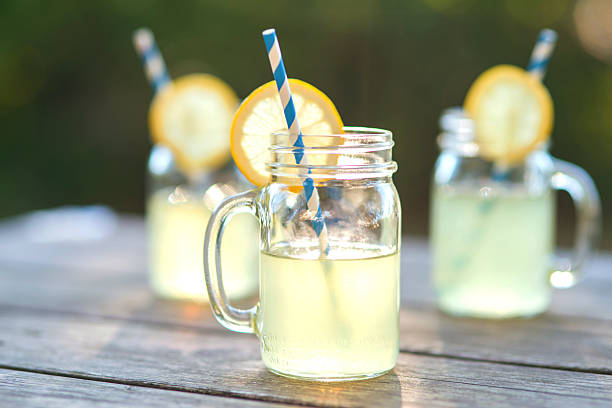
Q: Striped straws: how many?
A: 3